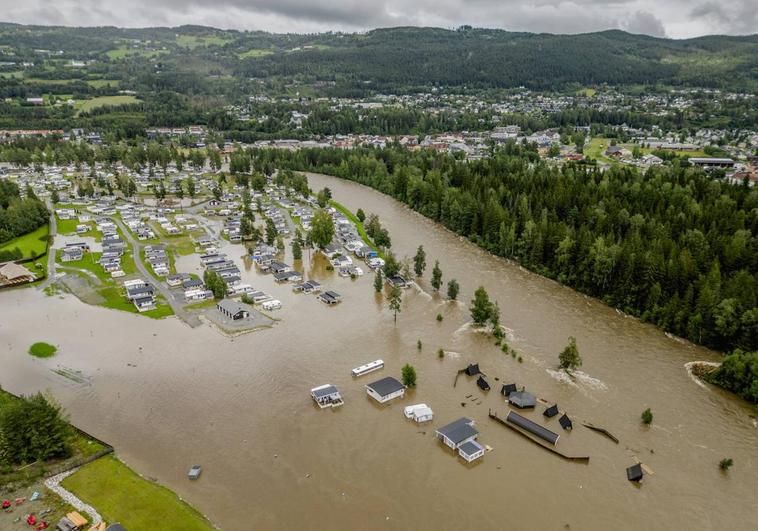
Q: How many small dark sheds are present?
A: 6